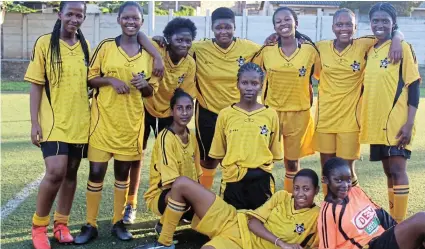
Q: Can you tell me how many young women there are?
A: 11